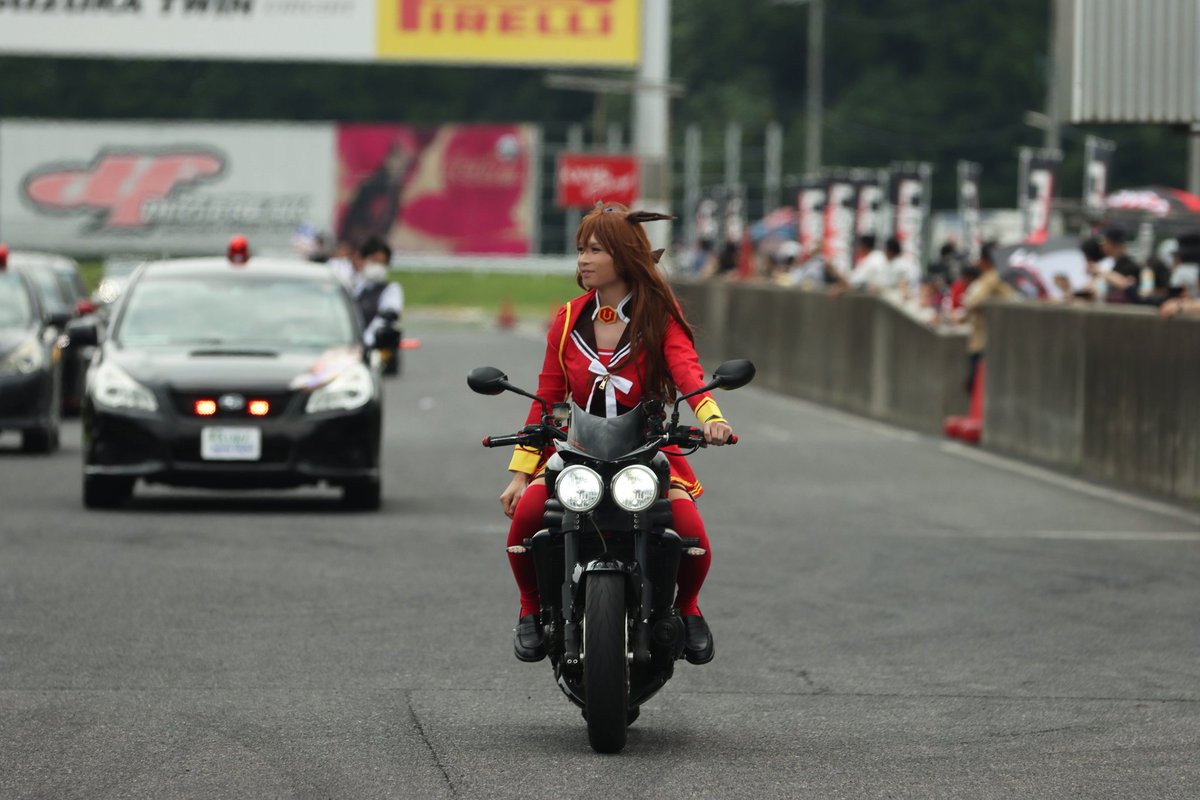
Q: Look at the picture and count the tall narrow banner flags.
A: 9